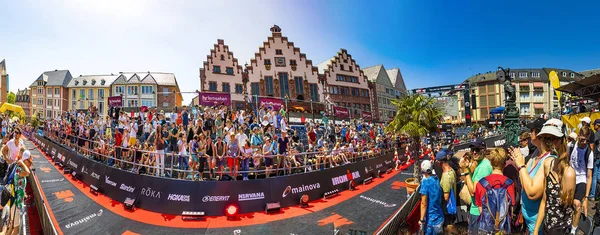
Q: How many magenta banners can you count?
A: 5